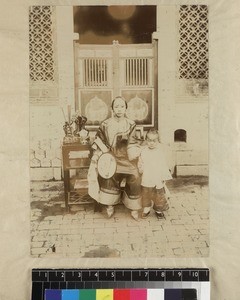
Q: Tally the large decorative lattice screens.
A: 2